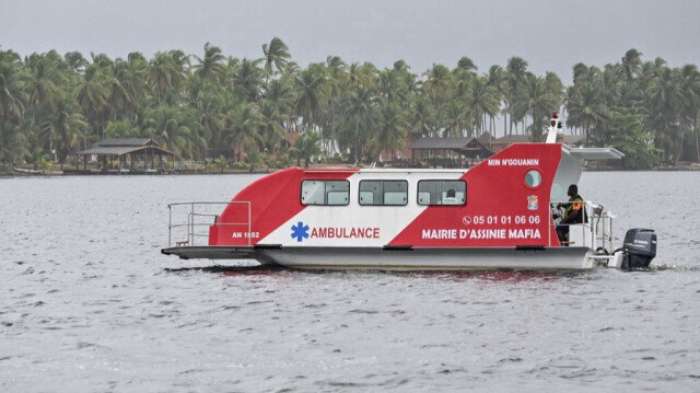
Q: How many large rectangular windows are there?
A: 3